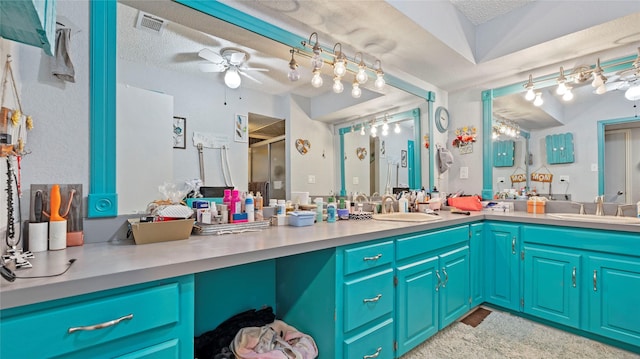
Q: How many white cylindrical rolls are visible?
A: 2